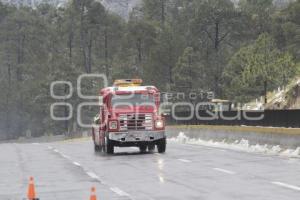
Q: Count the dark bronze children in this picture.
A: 0